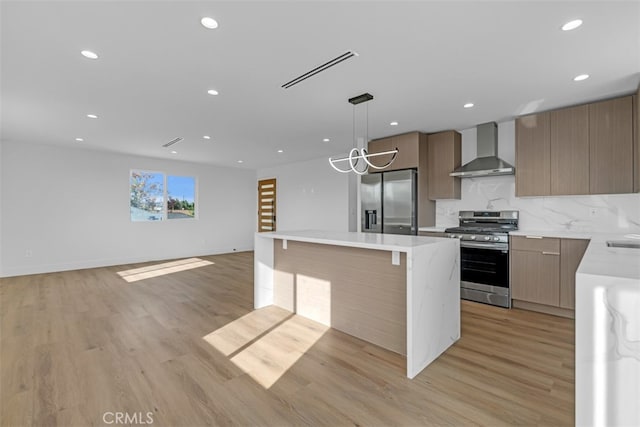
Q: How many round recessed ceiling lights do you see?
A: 14